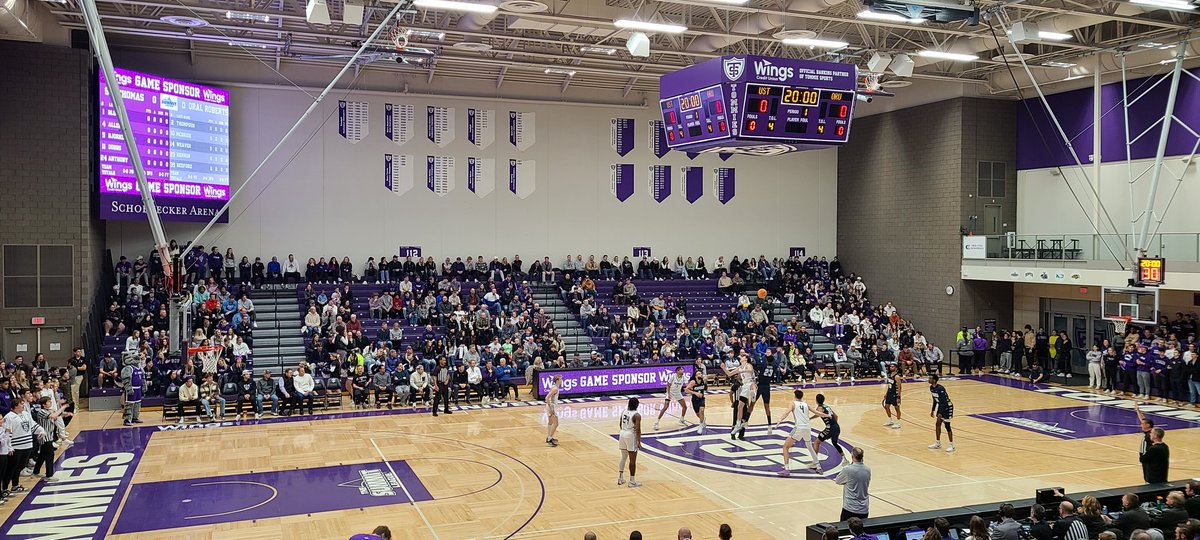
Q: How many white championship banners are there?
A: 9